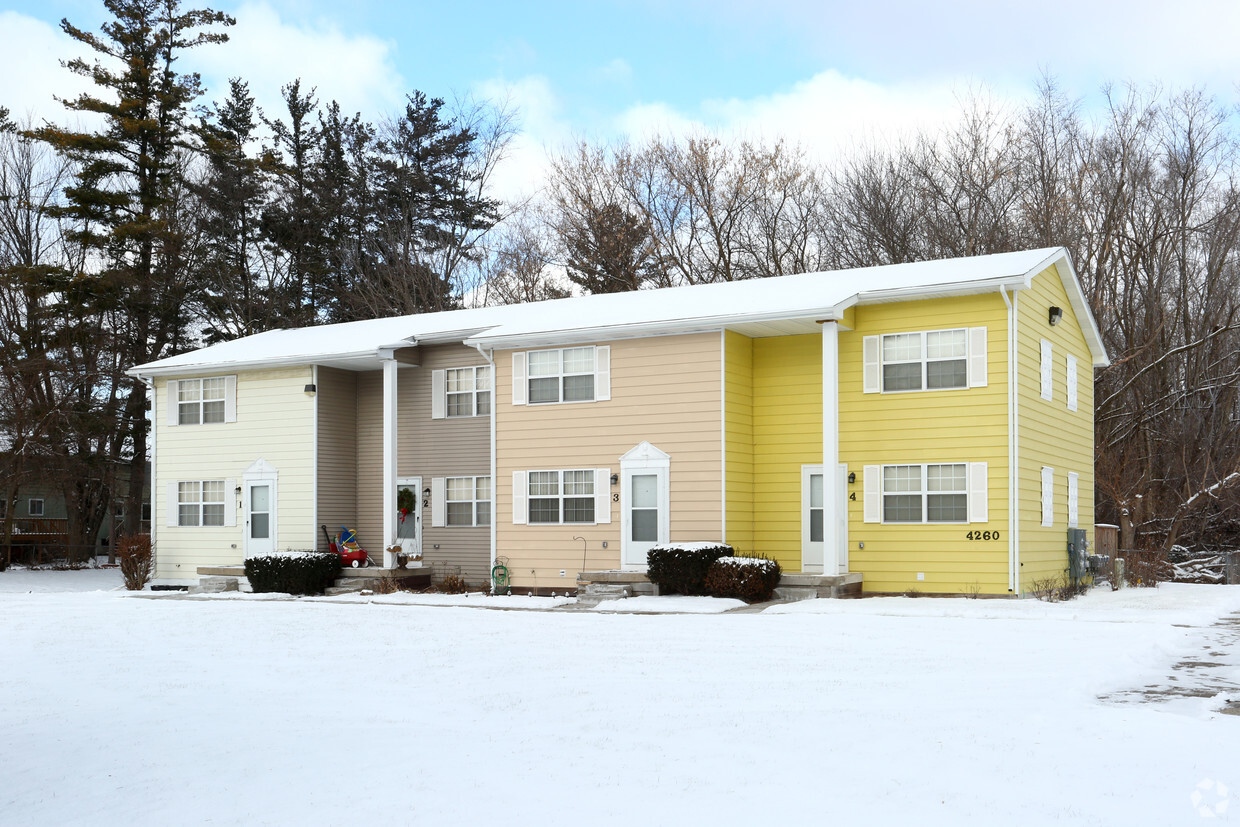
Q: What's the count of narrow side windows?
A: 4